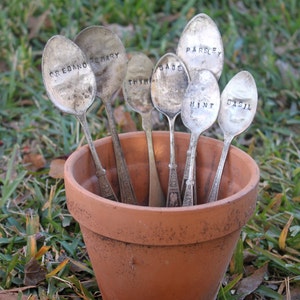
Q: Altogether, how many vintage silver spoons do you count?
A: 7